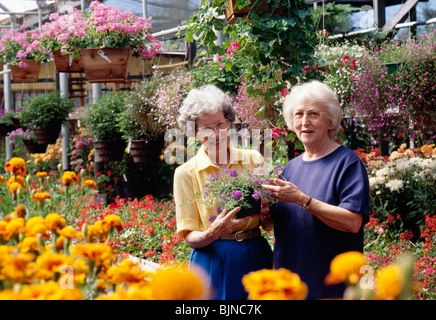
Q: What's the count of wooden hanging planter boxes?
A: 4